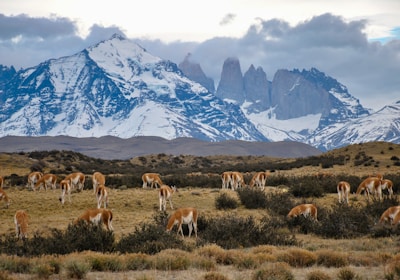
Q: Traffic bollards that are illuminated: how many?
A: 0